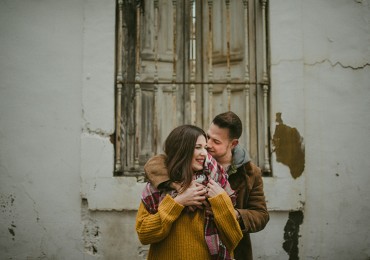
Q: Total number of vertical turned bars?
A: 9